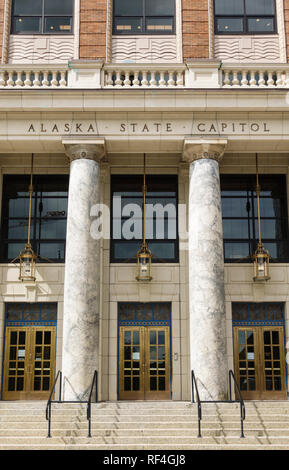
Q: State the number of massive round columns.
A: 2